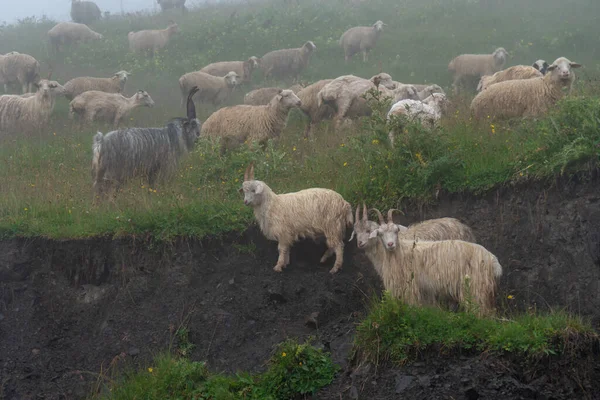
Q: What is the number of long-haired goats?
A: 4